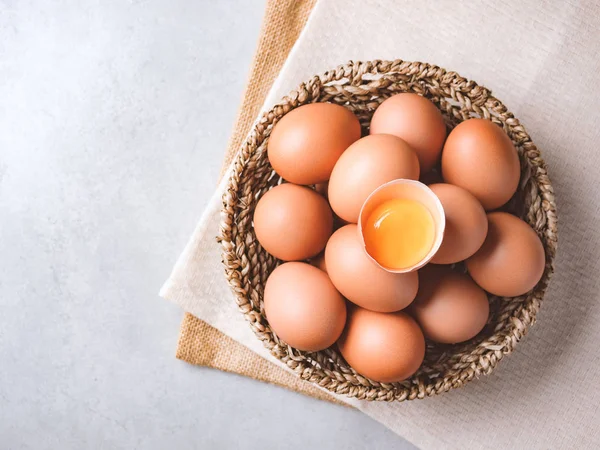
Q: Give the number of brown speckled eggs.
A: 11